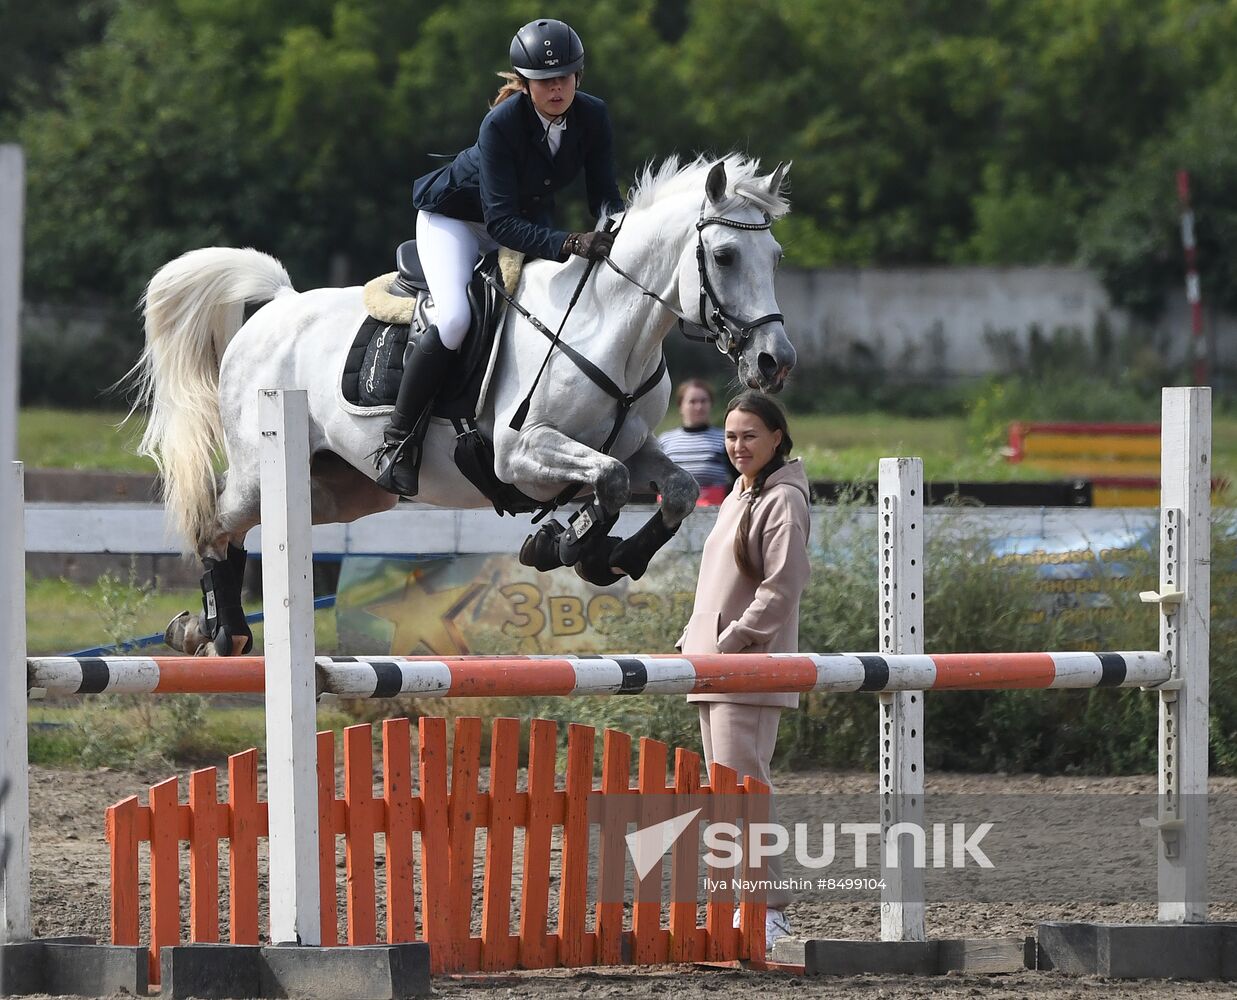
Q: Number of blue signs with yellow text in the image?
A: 1